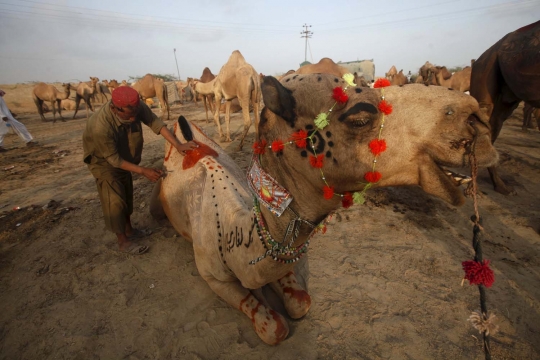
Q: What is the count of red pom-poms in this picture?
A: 12